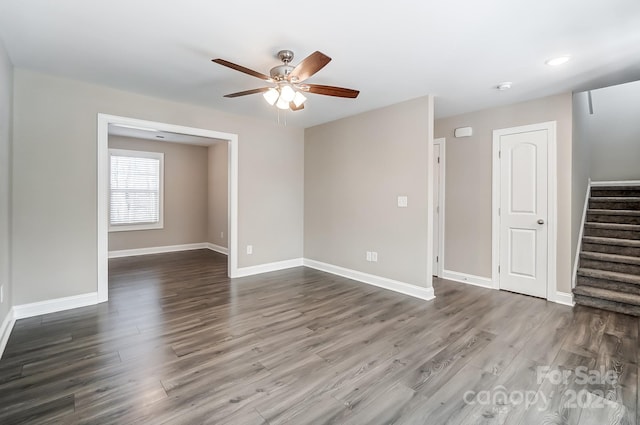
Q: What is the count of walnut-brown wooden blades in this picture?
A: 5